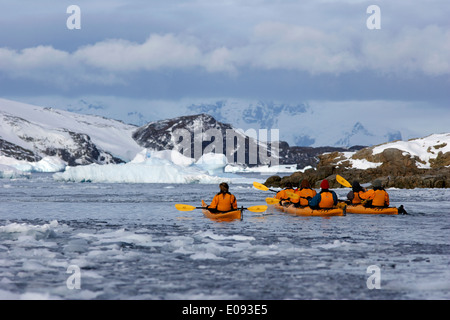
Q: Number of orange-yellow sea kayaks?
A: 3